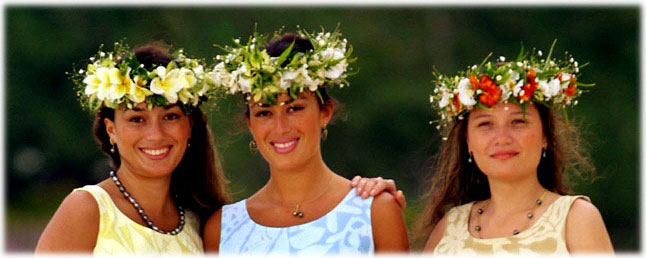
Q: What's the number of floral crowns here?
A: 3